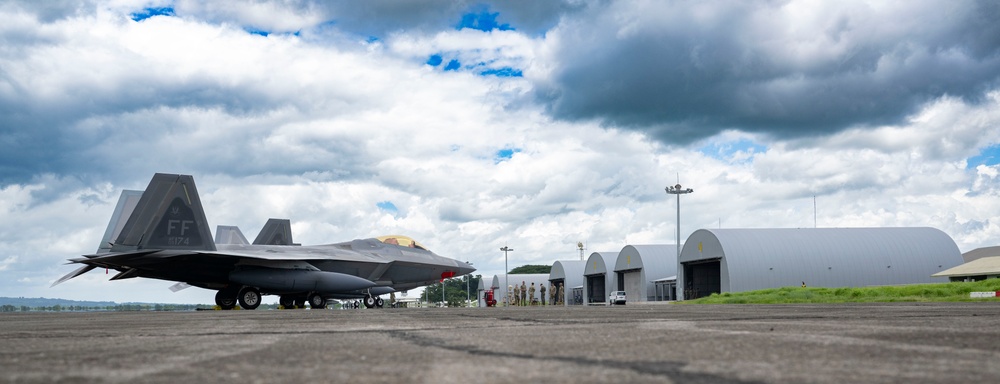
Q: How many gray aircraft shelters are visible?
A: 6